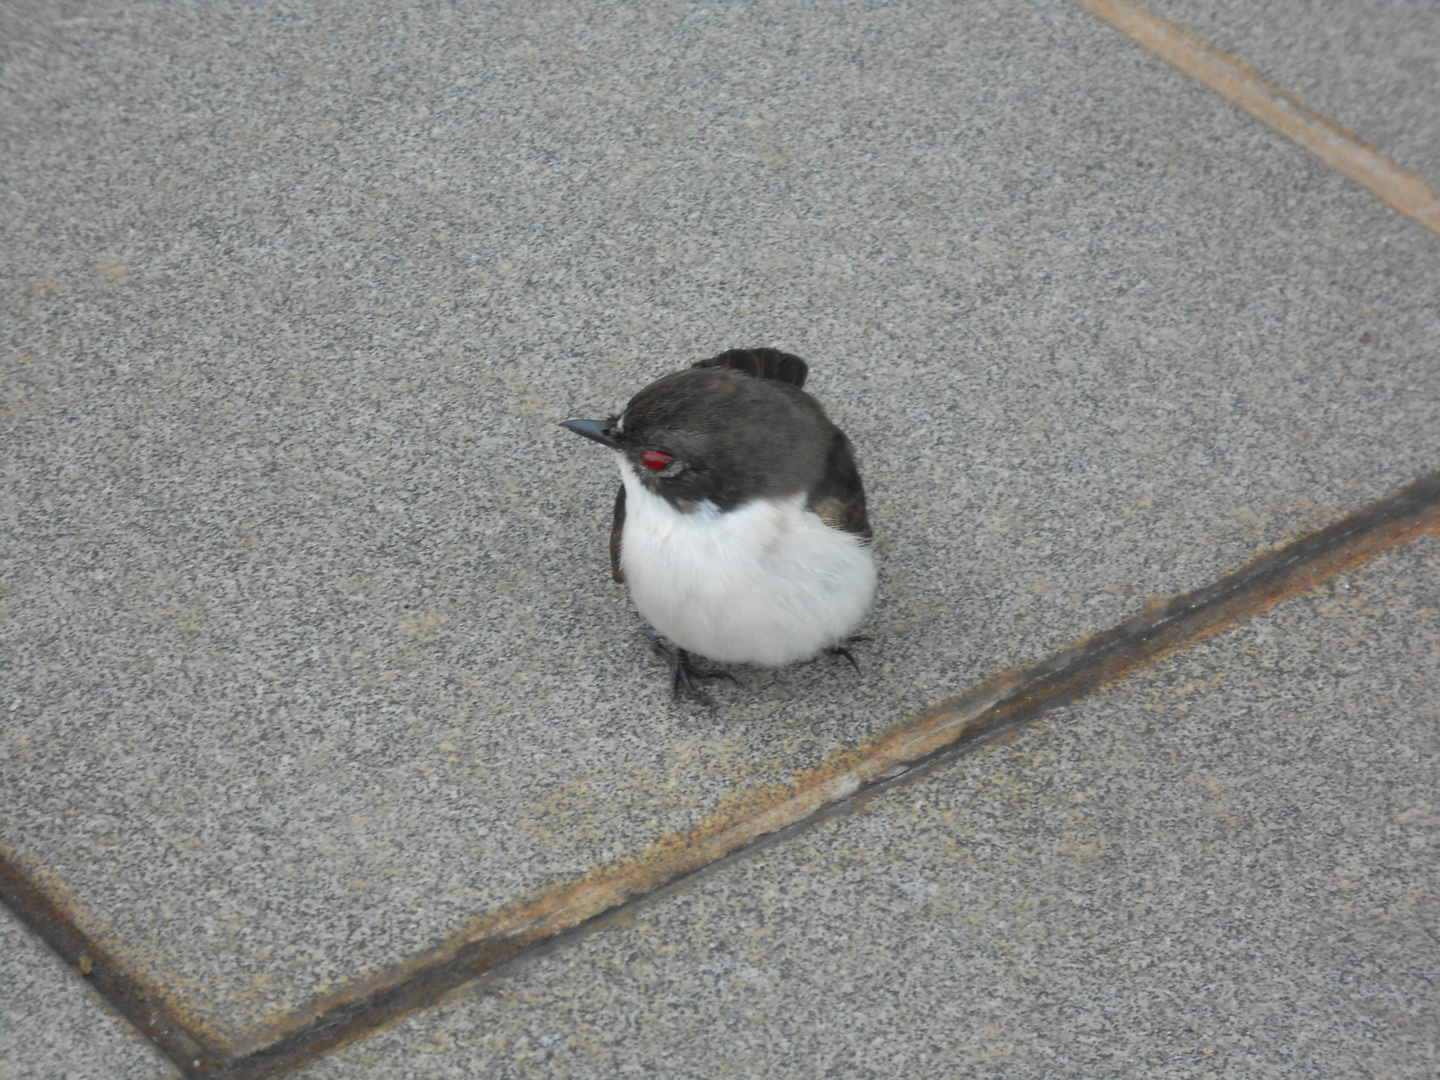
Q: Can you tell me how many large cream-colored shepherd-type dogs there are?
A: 0